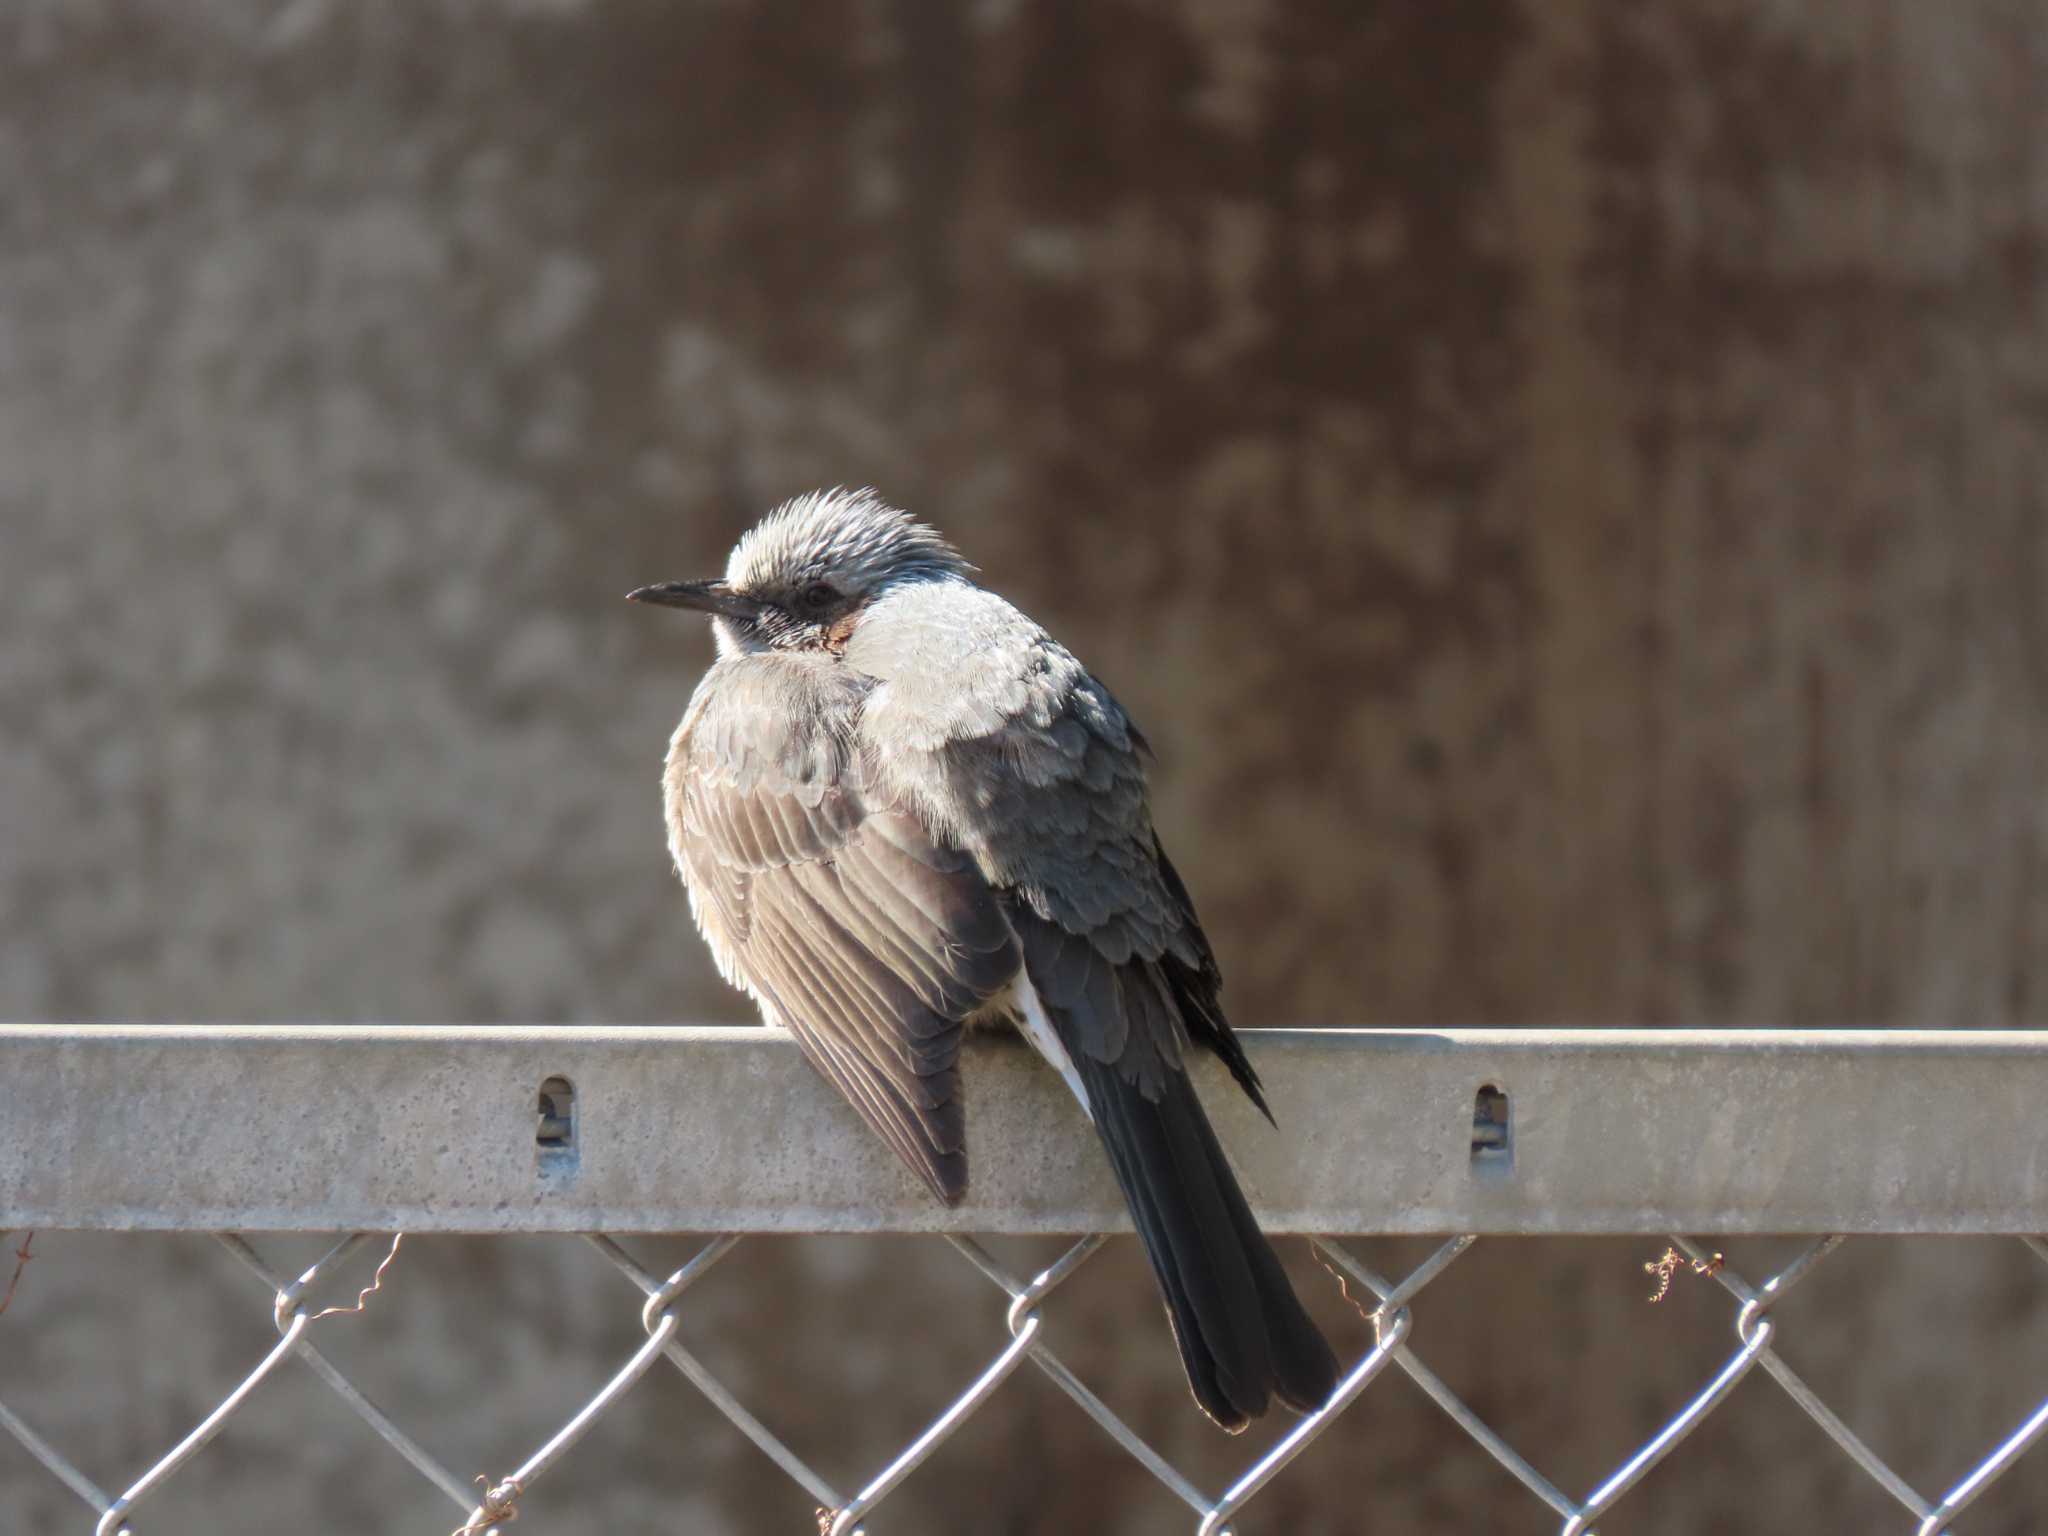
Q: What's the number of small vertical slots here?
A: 2